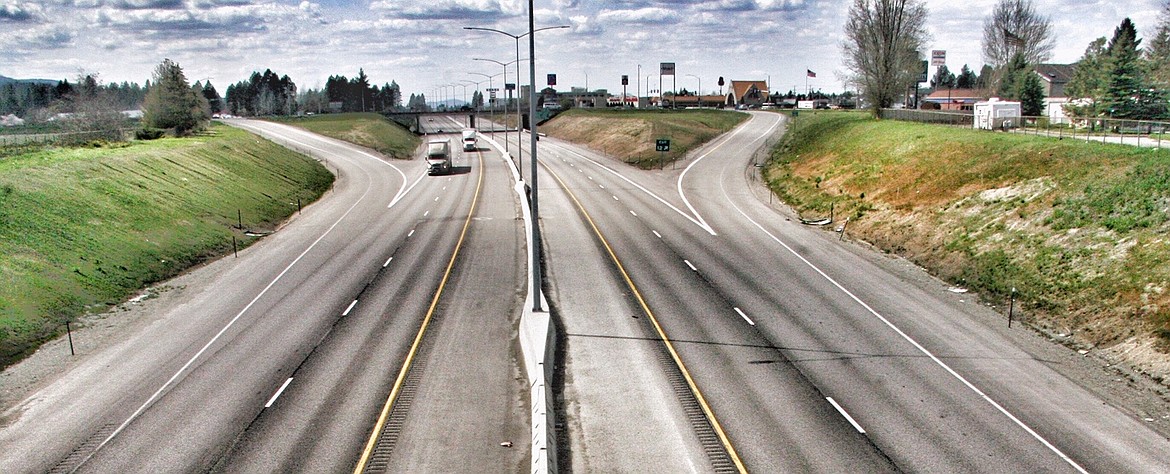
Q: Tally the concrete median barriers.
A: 1